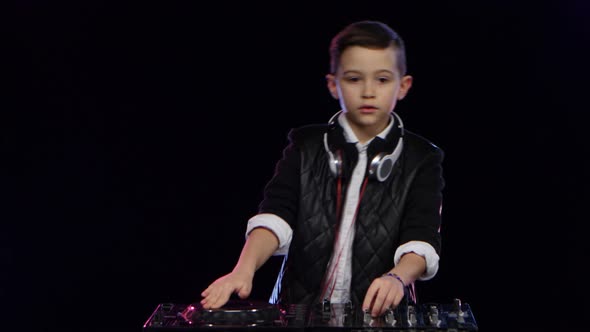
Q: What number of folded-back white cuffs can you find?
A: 2